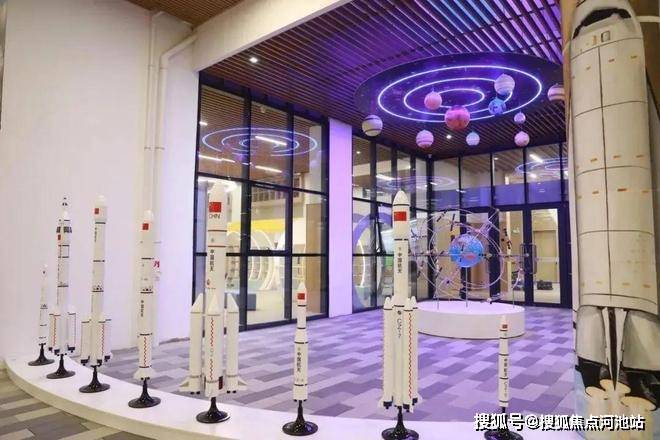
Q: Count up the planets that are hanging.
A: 10